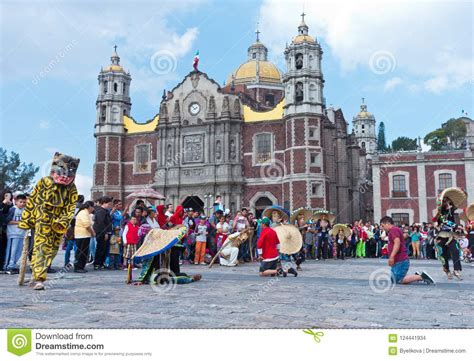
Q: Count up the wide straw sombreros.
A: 8